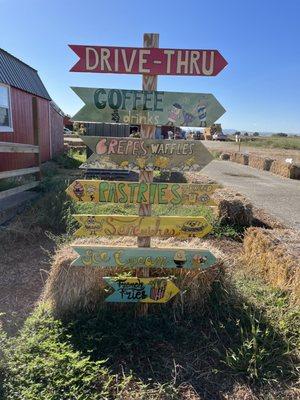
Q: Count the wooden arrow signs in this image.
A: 7